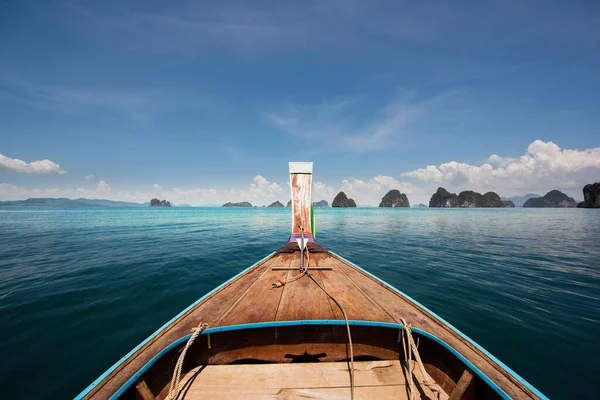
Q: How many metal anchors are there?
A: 1